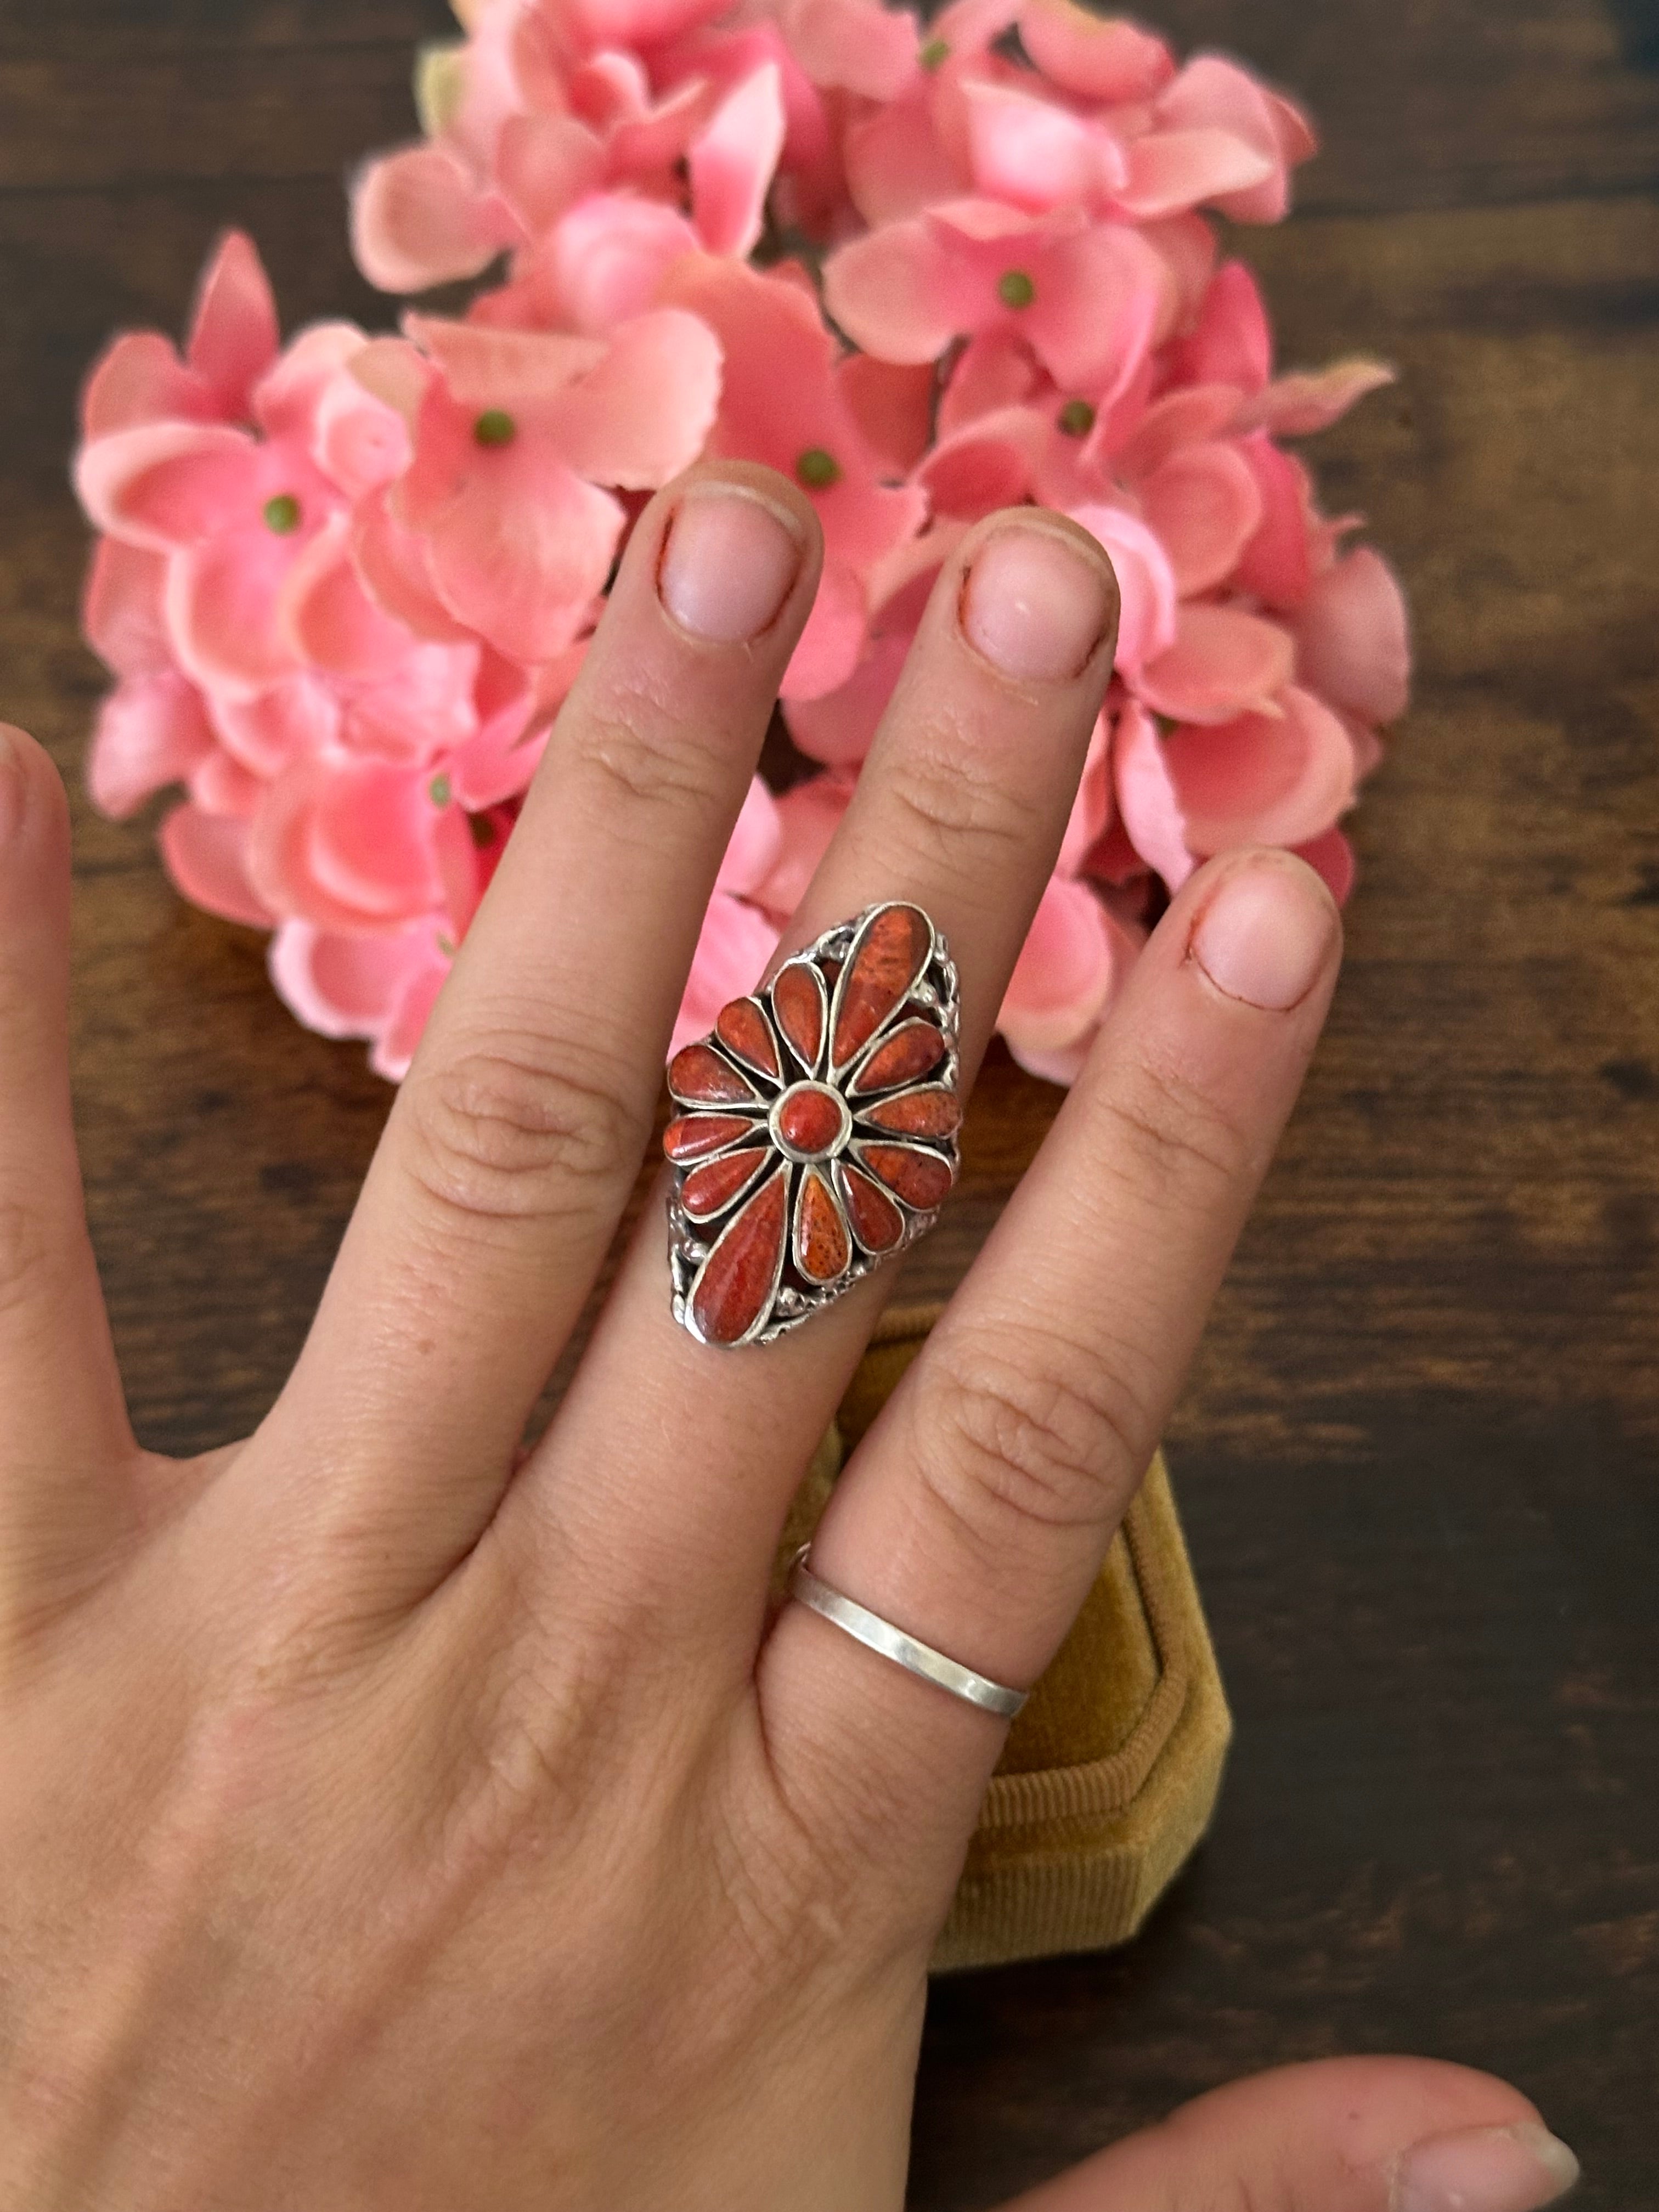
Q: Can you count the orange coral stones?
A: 13